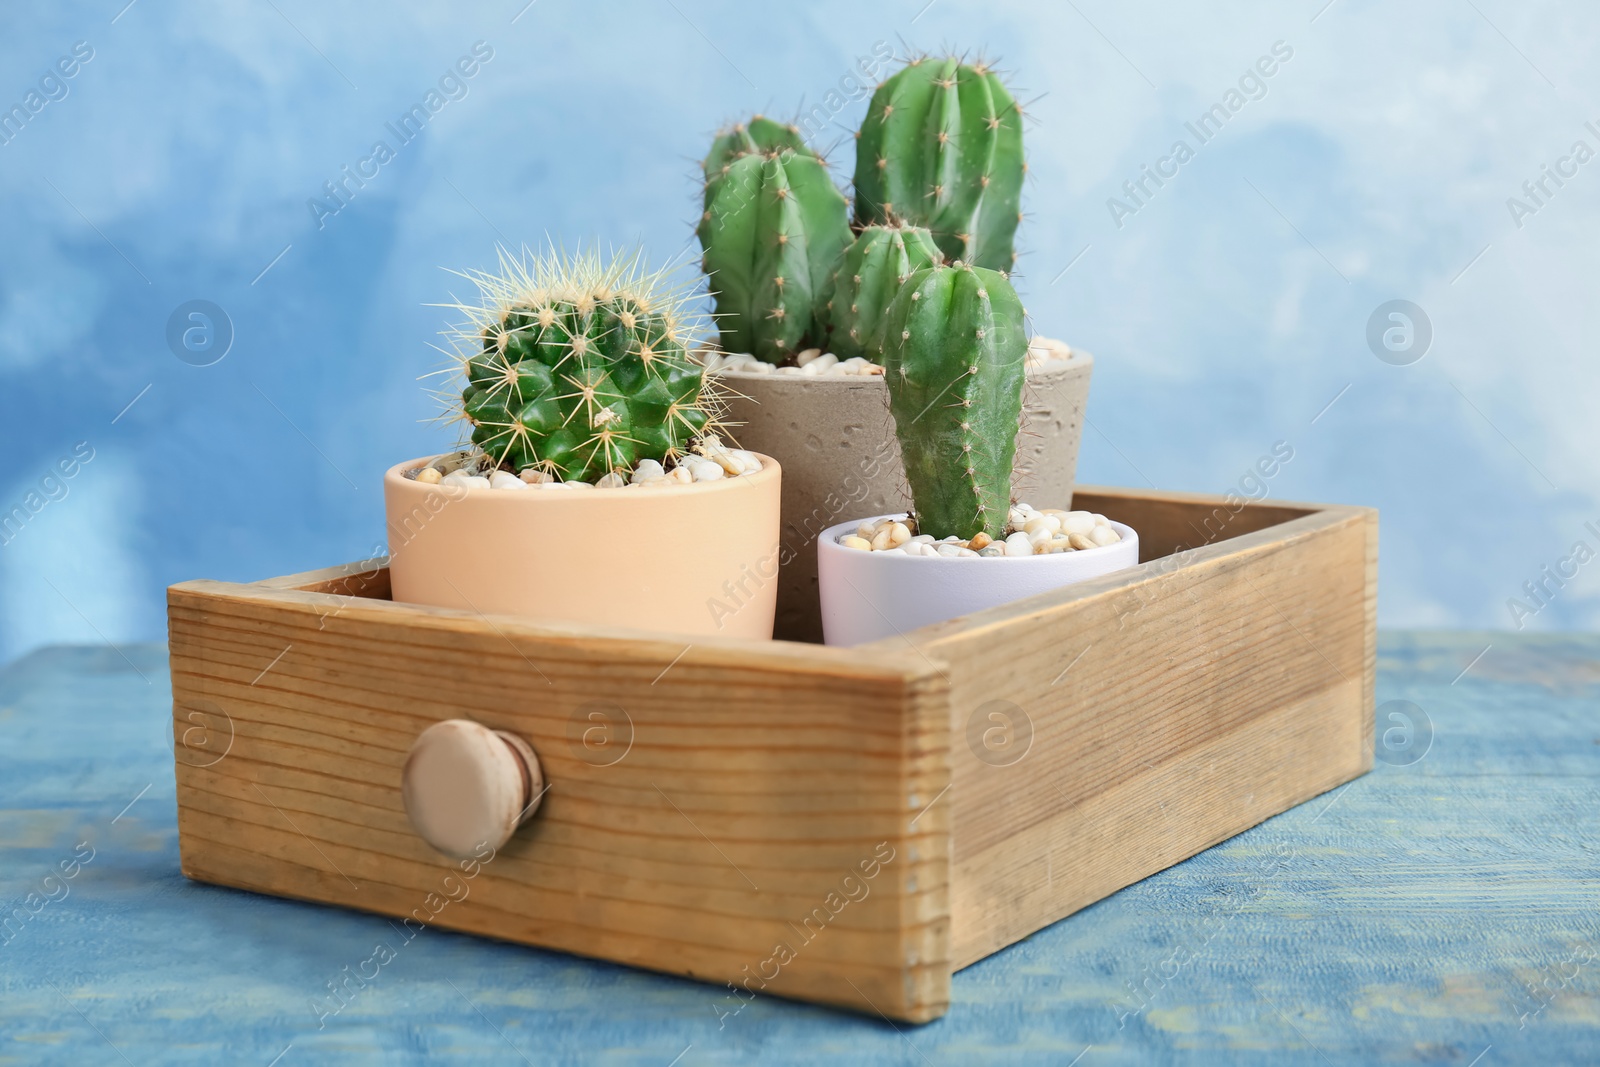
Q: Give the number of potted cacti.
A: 3